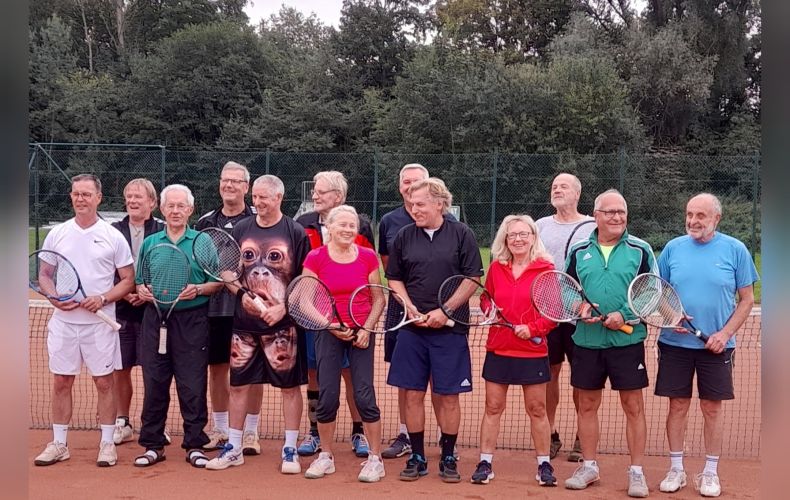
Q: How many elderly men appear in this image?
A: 11